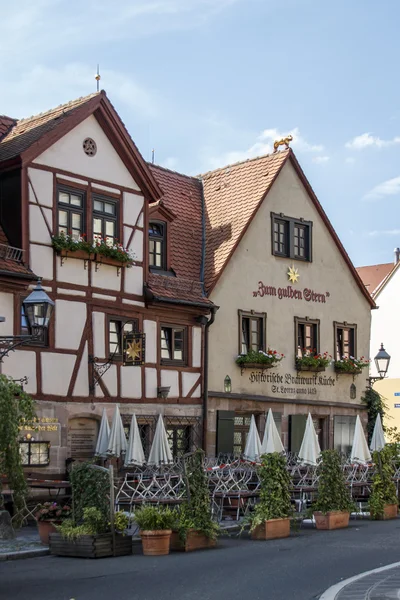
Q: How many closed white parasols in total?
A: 9